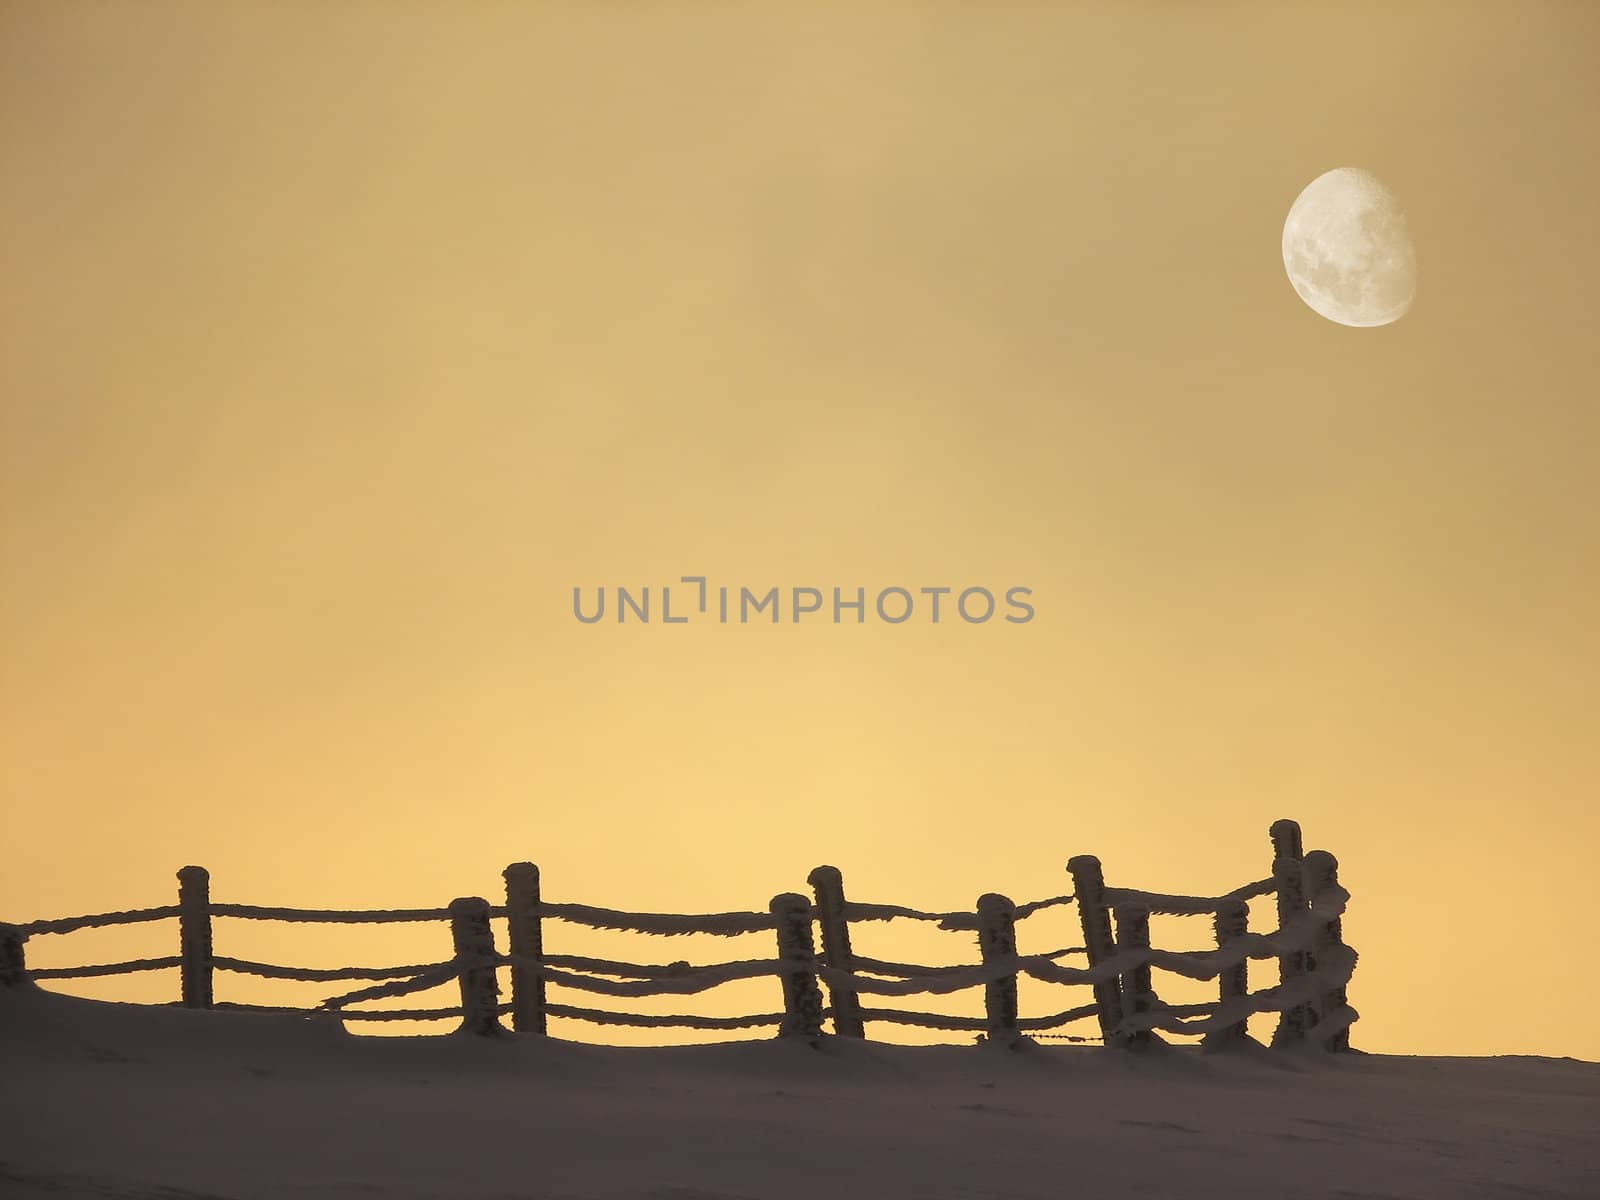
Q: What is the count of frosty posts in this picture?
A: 13